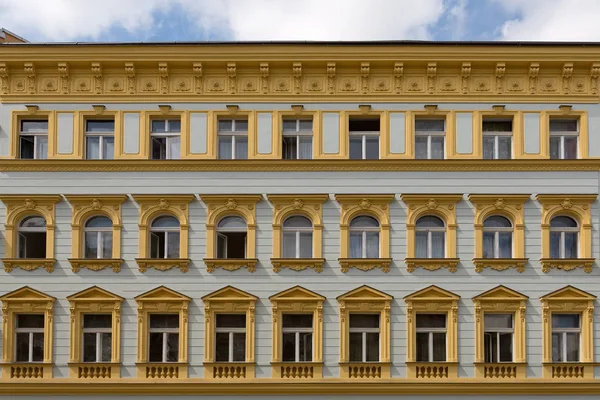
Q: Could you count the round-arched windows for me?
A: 9